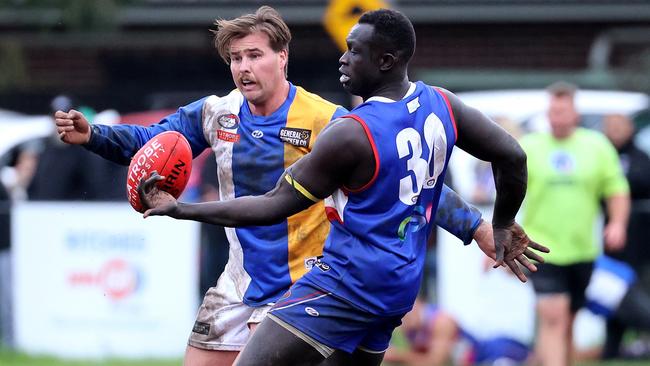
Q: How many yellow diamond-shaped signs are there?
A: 1